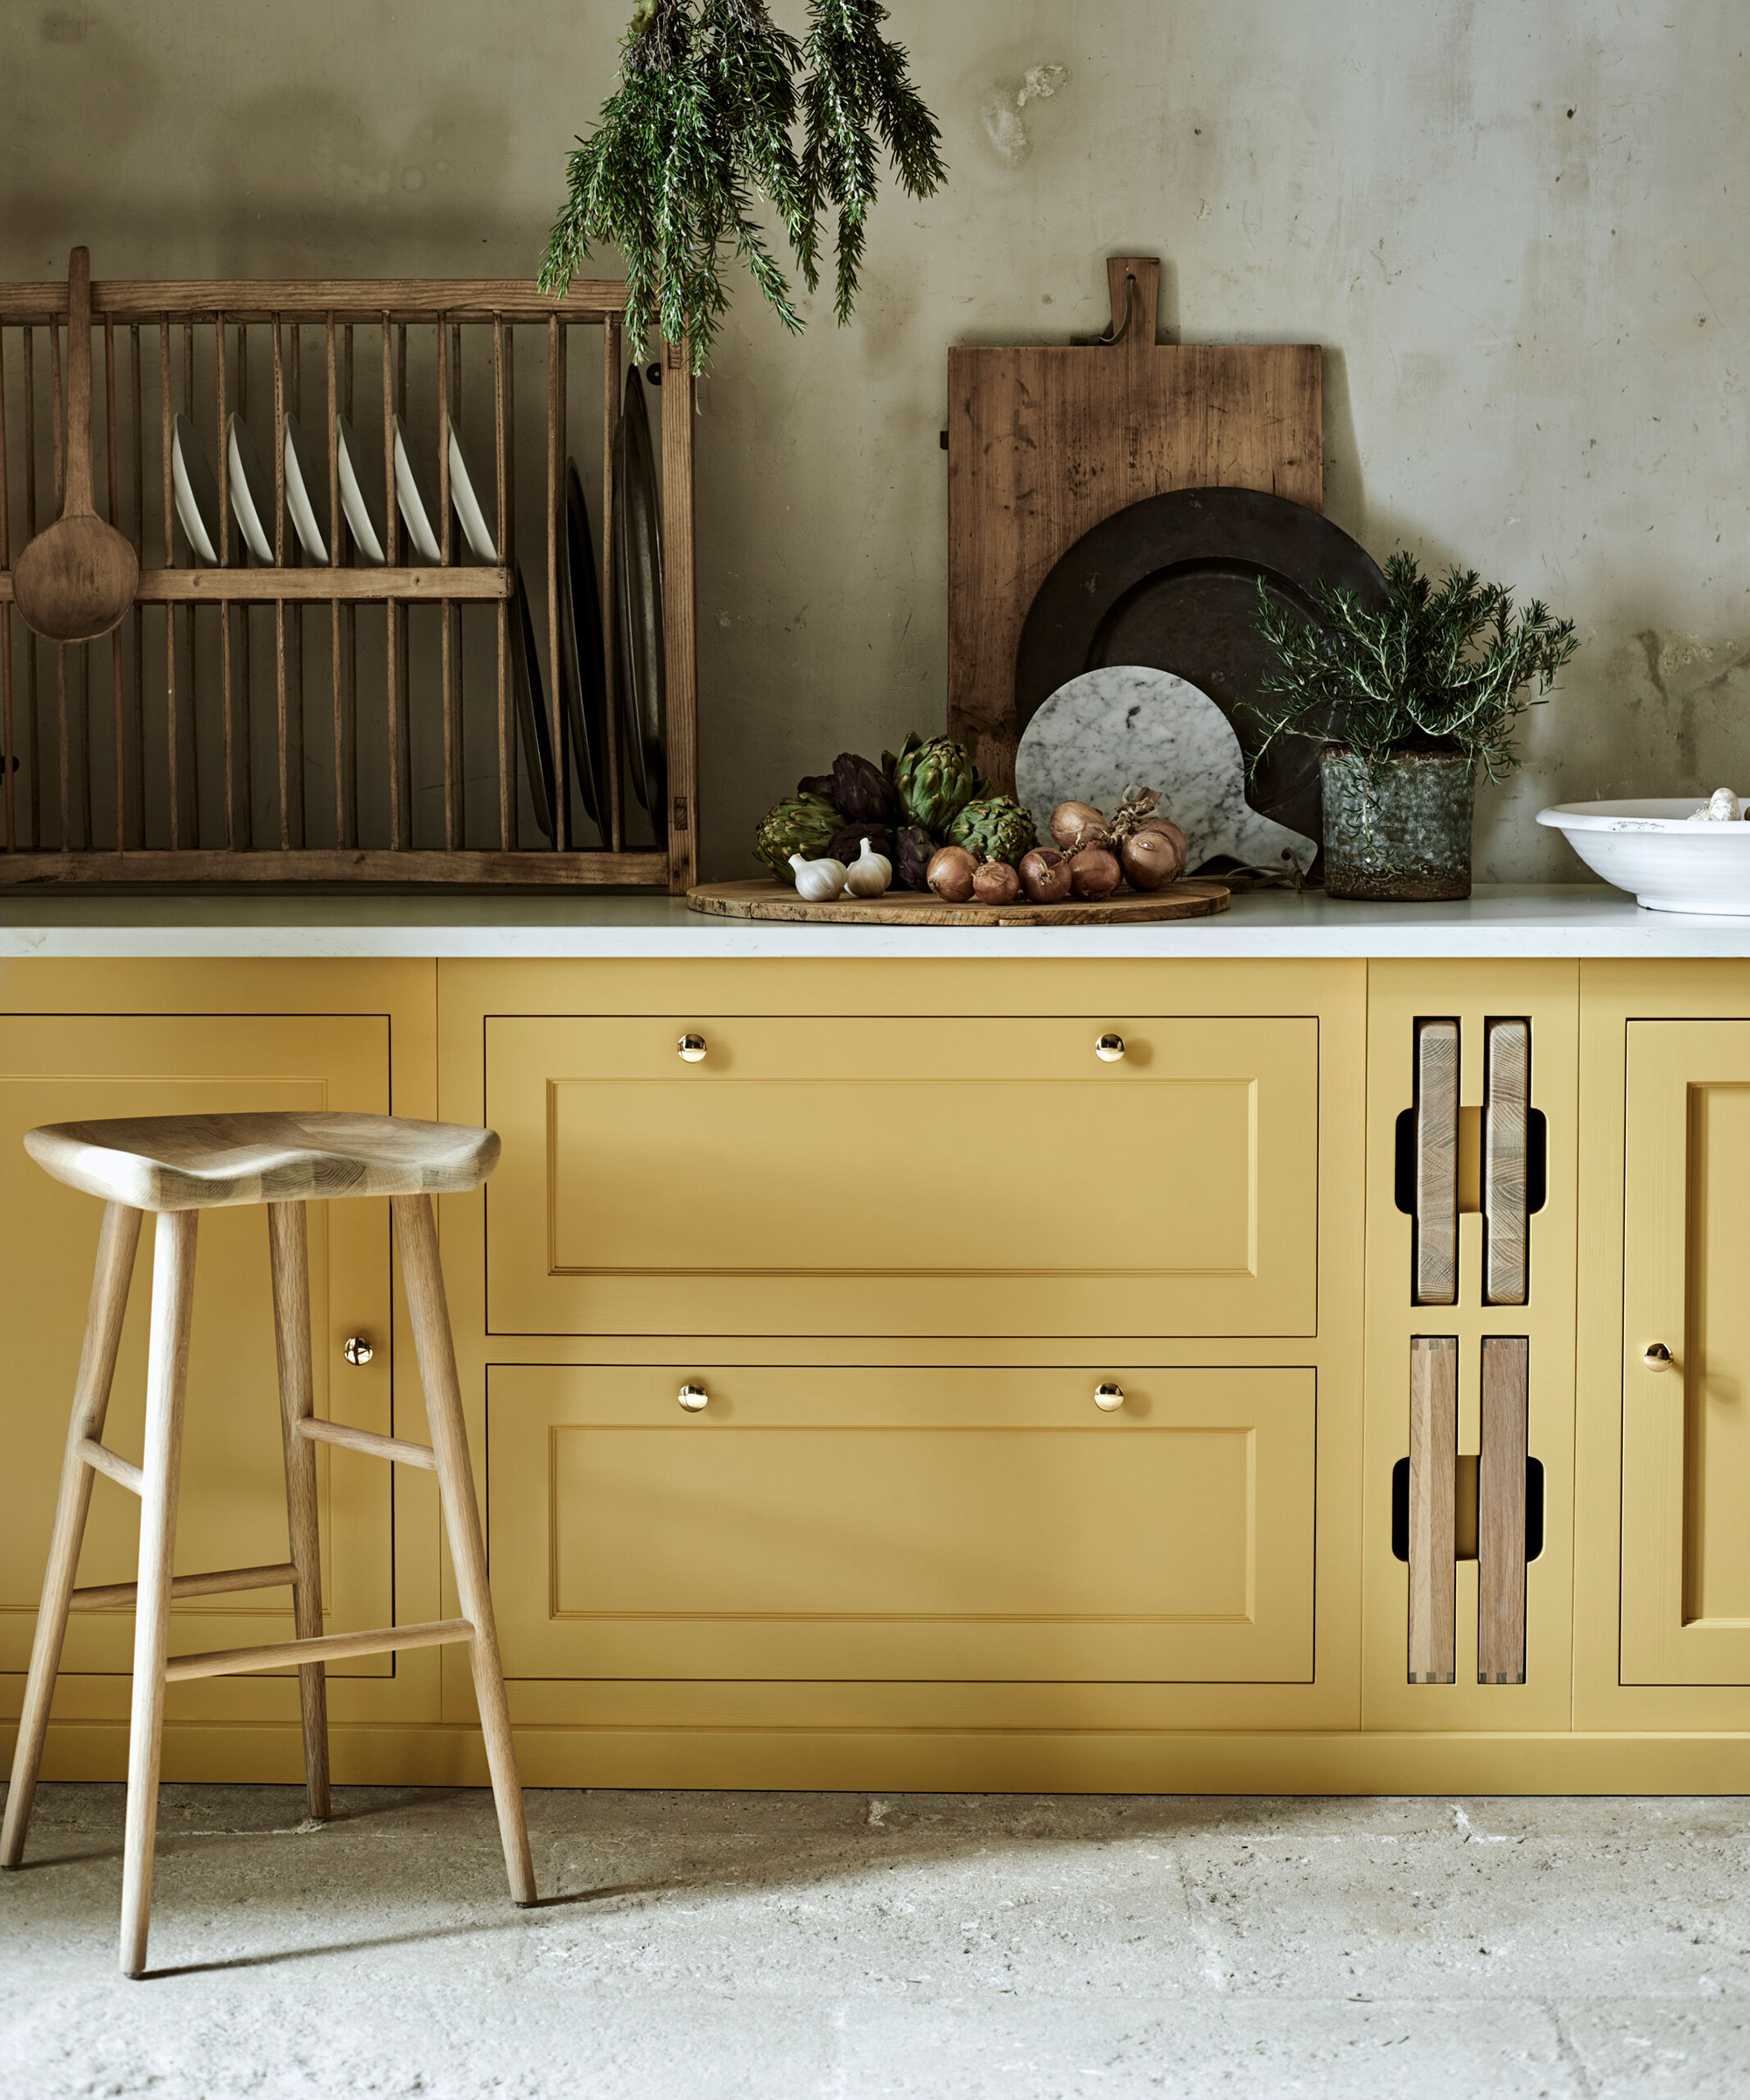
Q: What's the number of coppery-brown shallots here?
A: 6